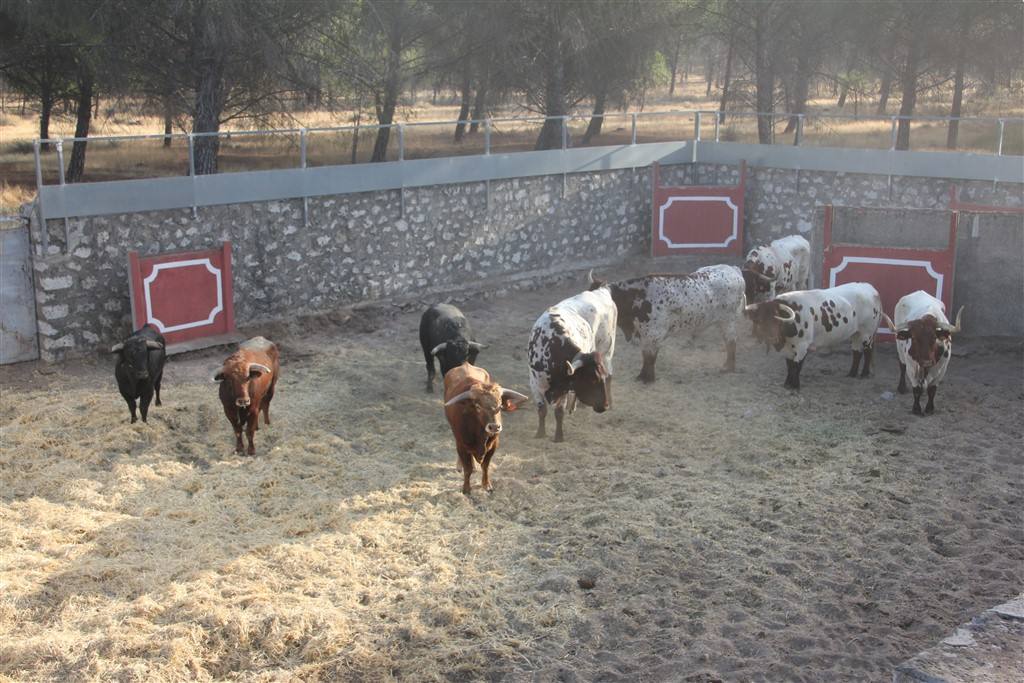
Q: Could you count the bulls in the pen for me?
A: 9